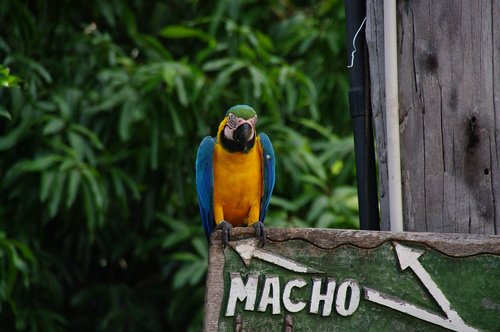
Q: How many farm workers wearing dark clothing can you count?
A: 0